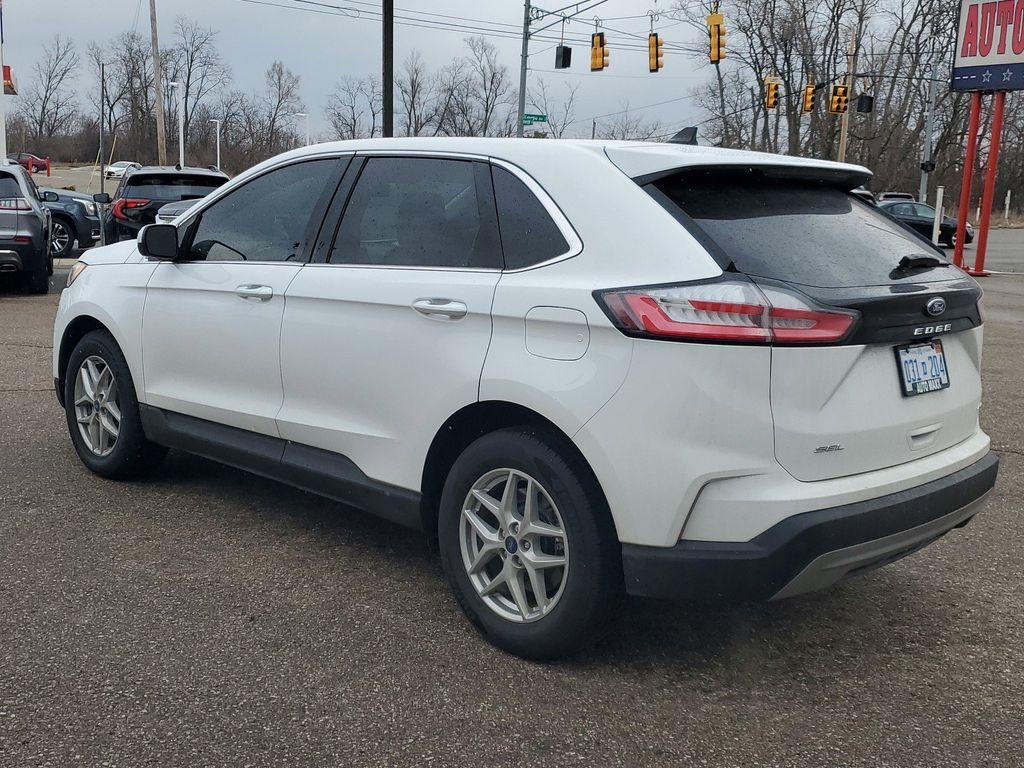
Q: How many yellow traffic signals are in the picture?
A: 6